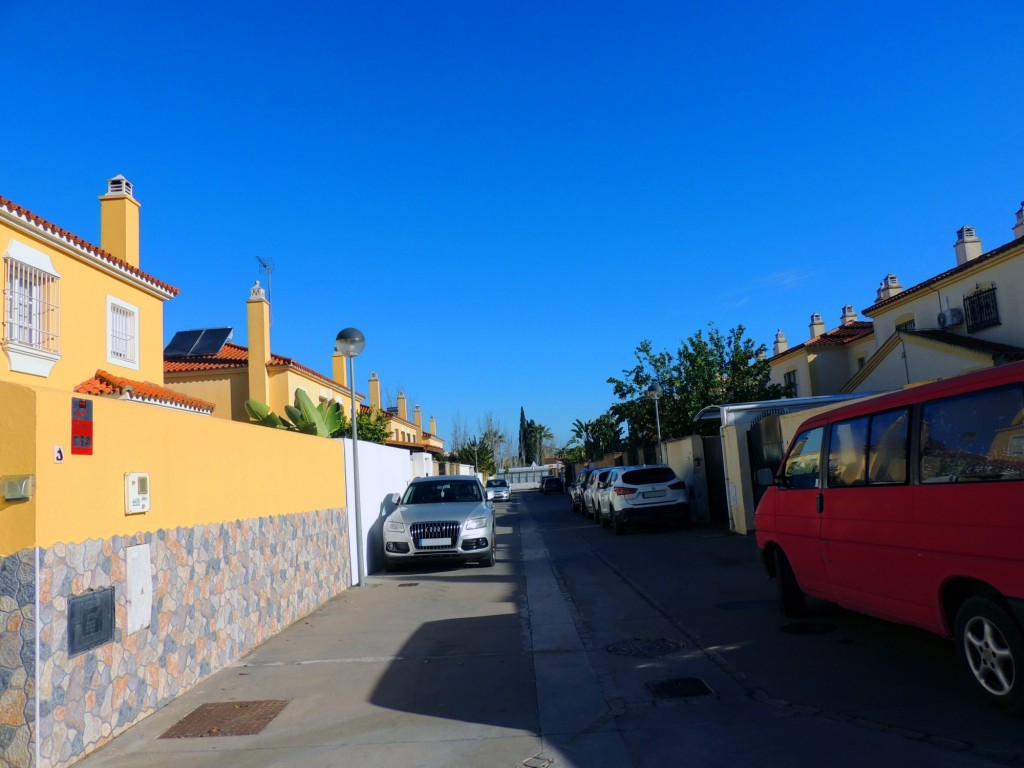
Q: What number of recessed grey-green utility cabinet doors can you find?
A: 1